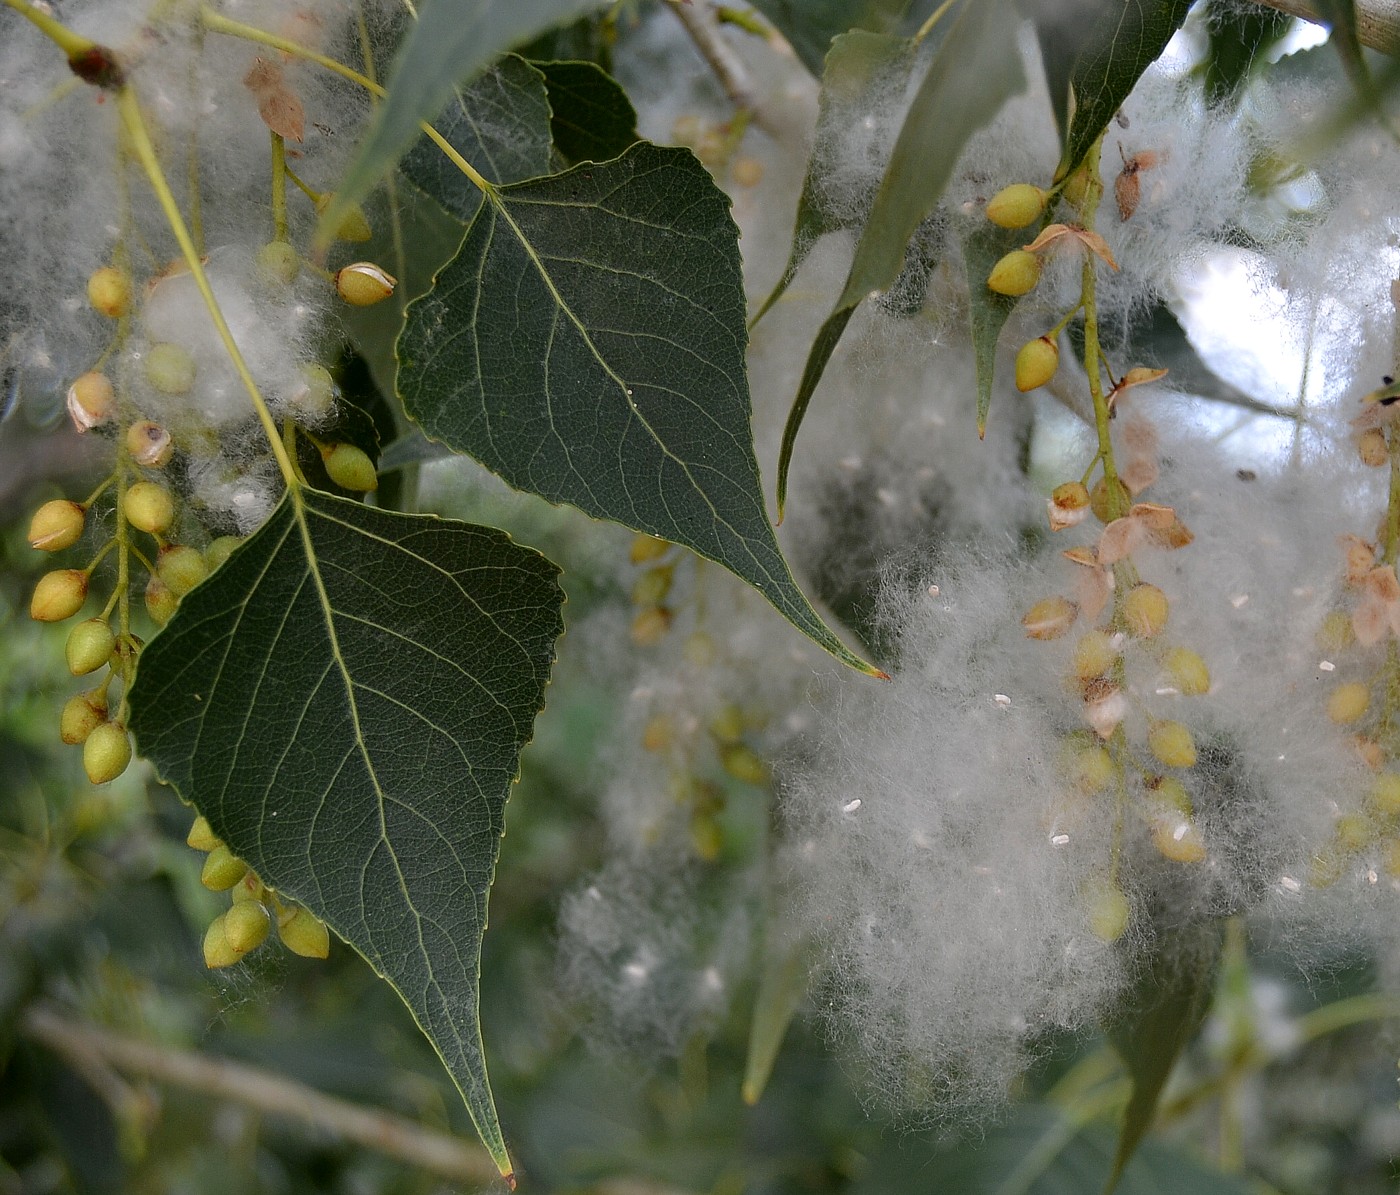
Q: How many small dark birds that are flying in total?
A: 0